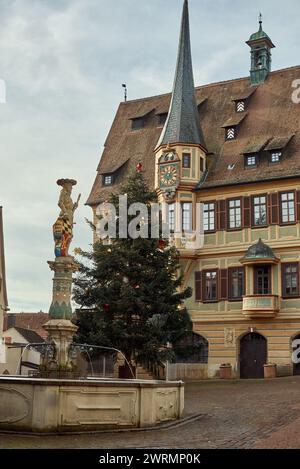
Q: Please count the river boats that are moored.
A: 0